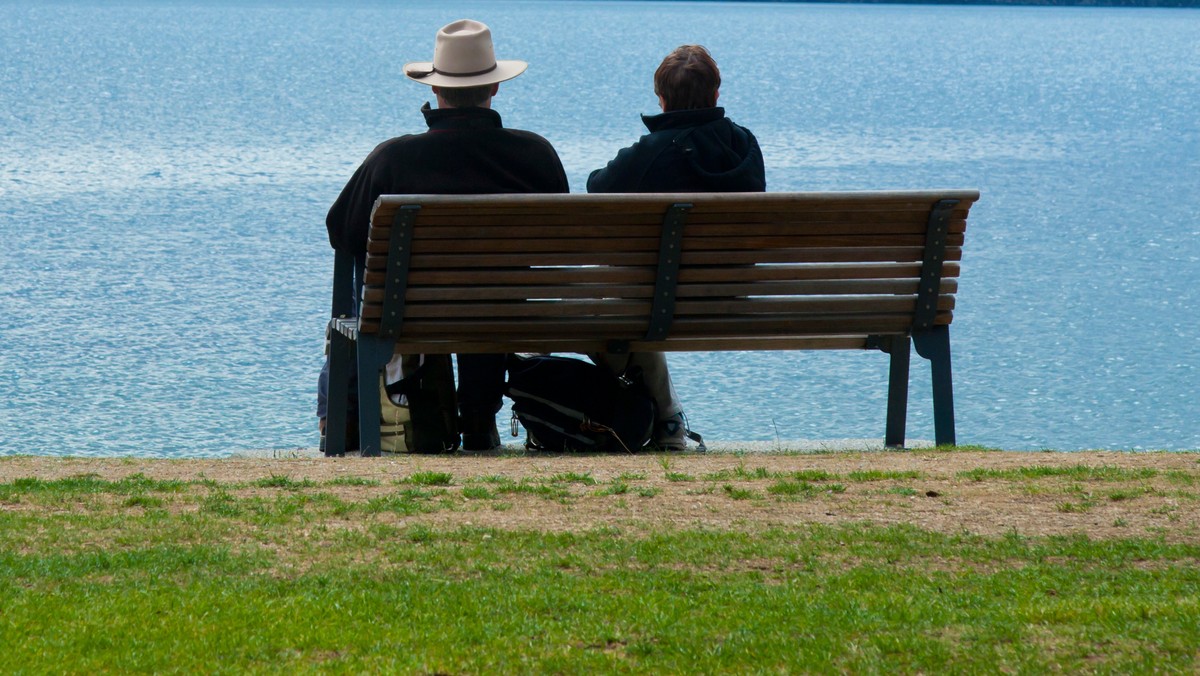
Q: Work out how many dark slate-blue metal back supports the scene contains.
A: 3